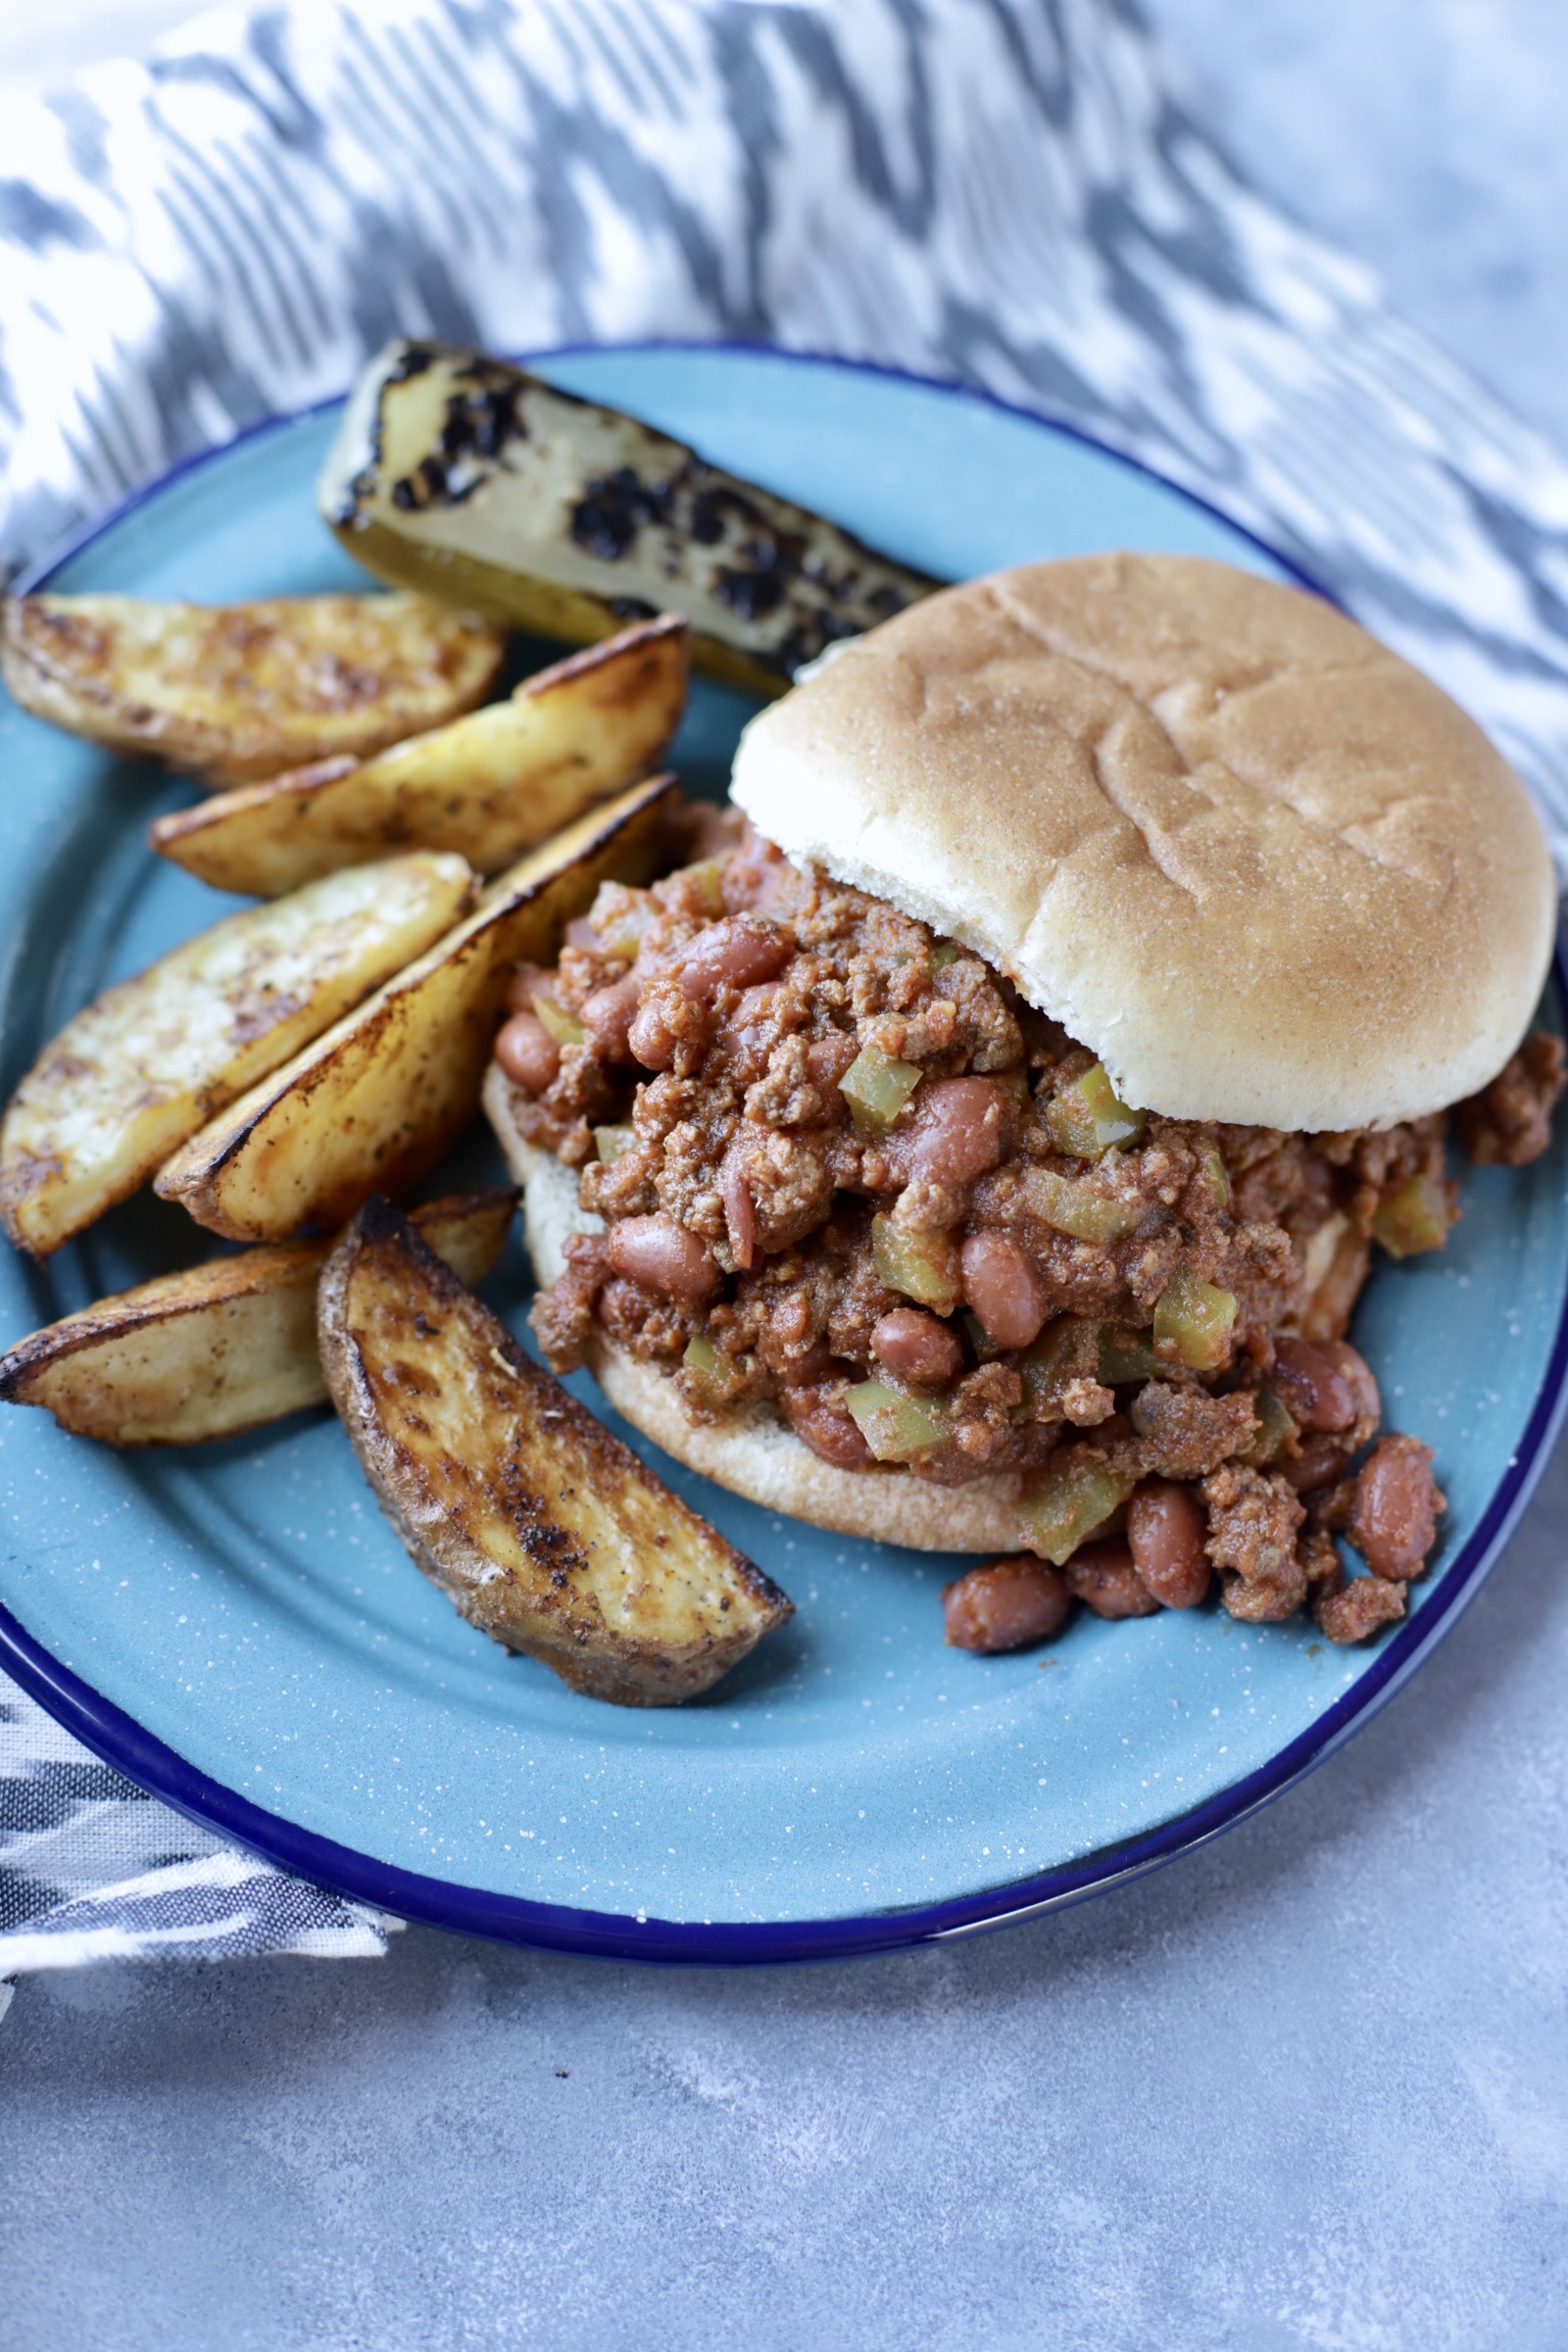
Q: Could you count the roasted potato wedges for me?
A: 6